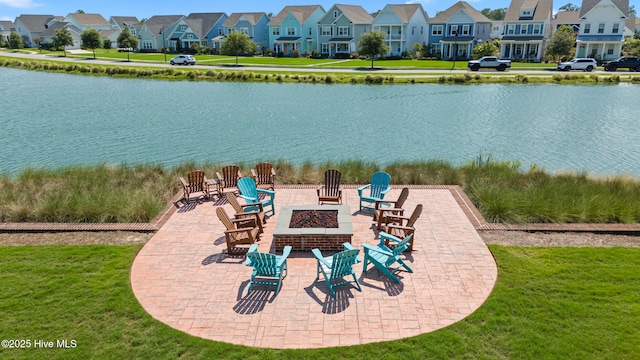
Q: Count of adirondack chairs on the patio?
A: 13